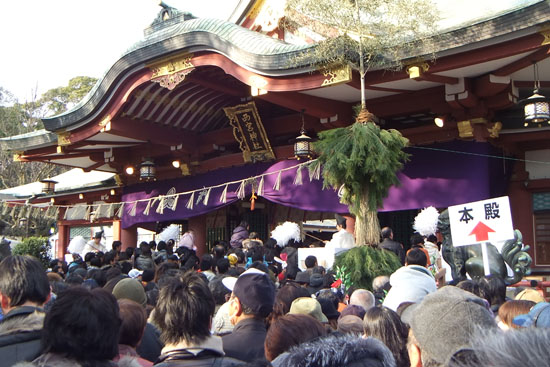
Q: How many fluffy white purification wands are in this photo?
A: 4